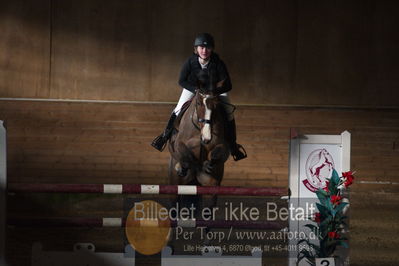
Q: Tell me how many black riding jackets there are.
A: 1